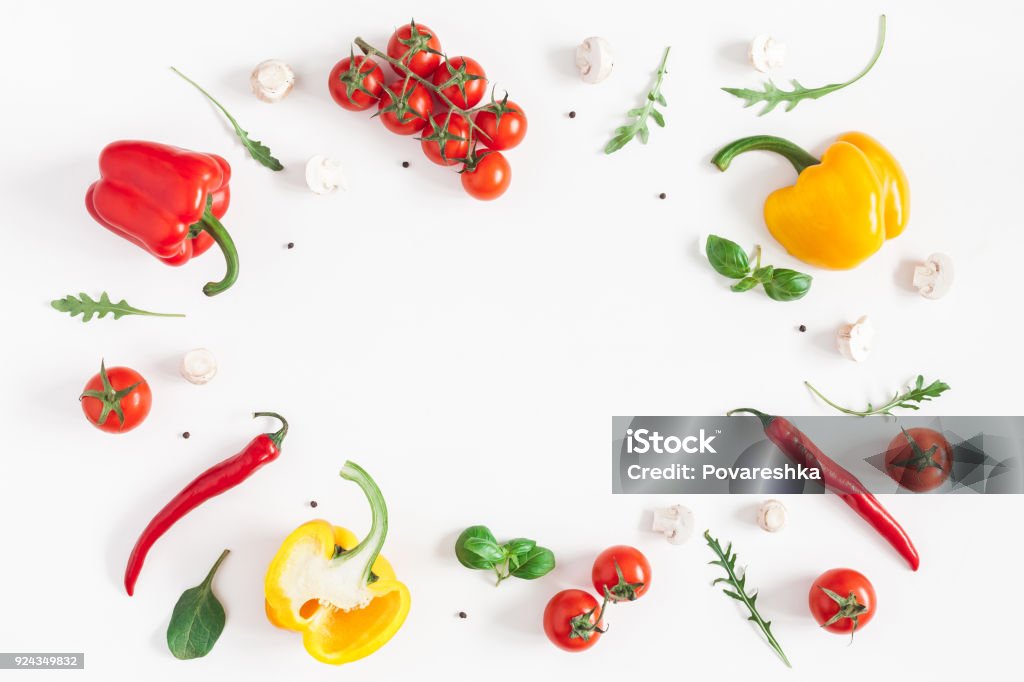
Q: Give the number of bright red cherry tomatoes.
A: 12